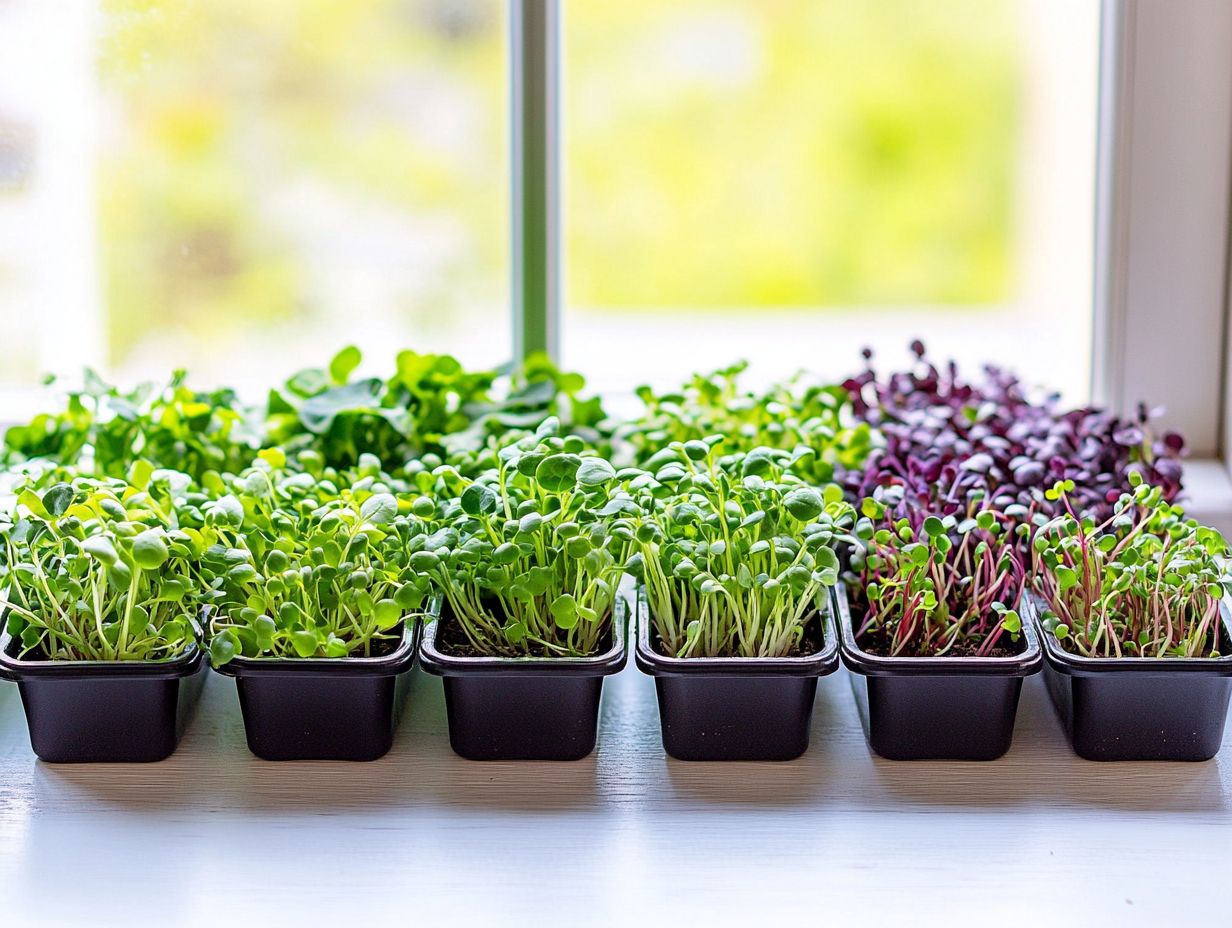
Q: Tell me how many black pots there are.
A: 6